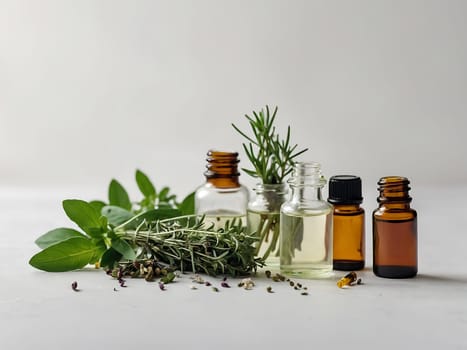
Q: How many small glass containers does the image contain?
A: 5